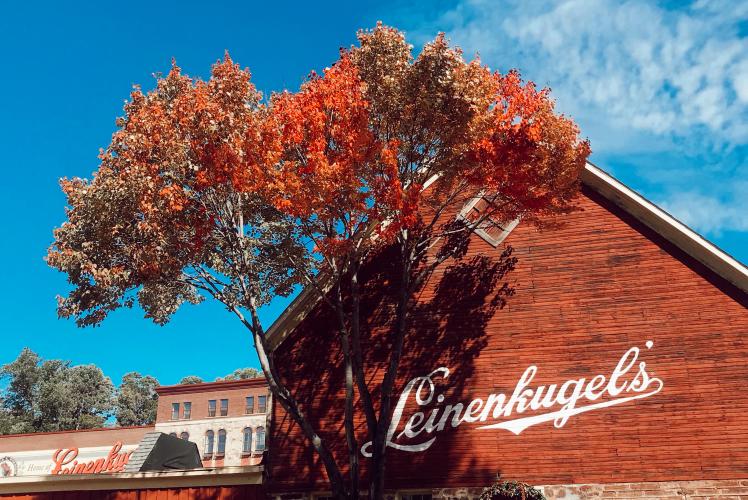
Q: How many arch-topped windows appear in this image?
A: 6